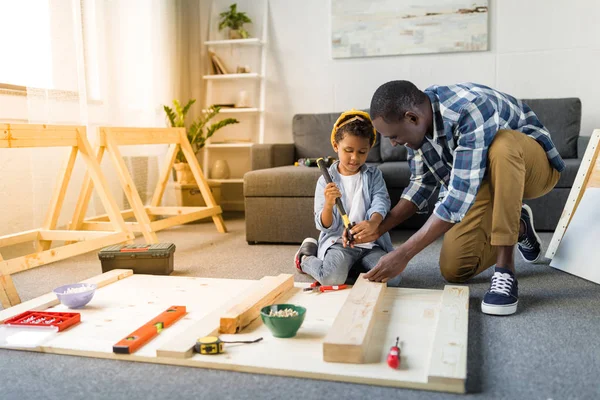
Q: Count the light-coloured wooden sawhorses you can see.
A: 2